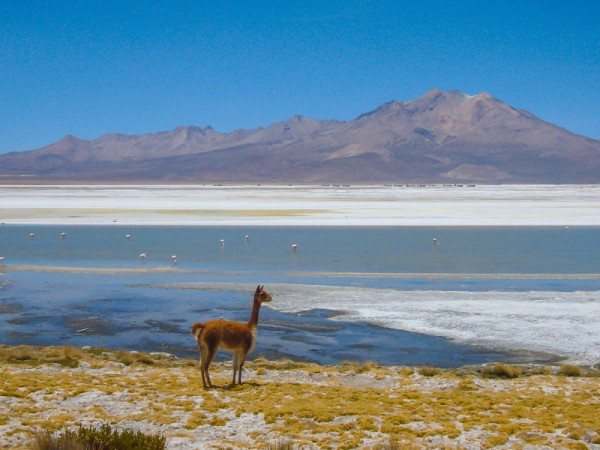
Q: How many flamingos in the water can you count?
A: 11